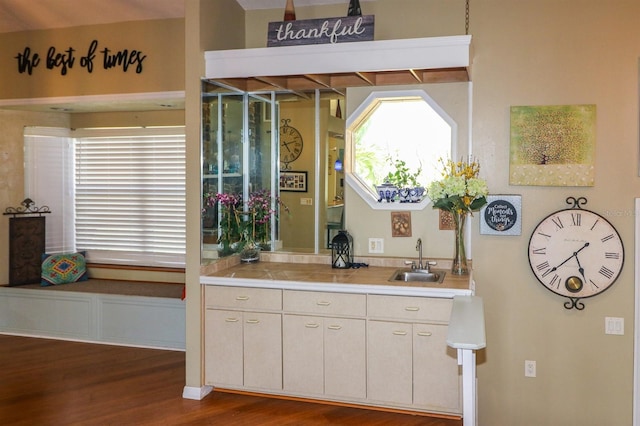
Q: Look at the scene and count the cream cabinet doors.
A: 6